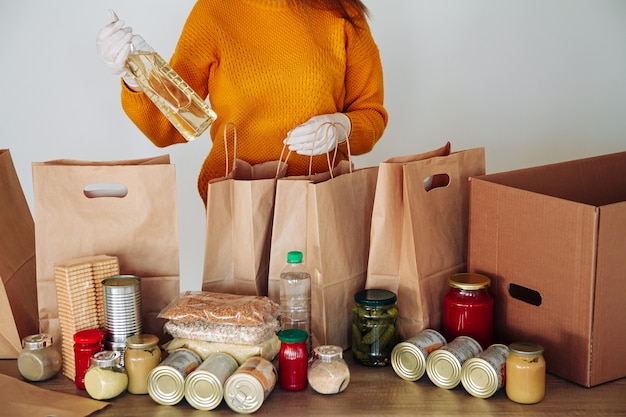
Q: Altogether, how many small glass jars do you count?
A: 7